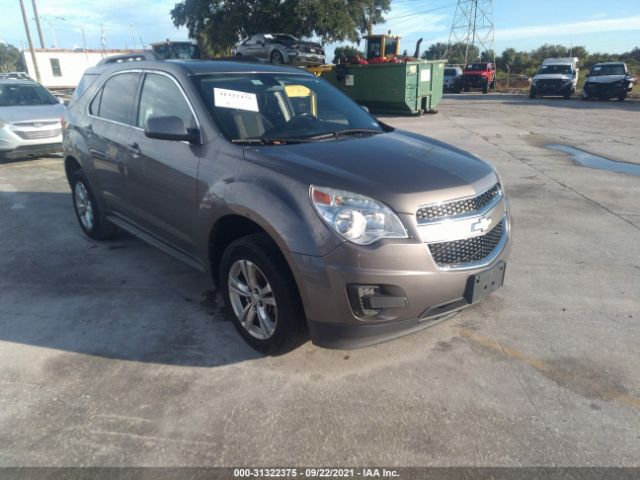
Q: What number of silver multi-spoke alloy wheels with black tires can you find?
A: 2